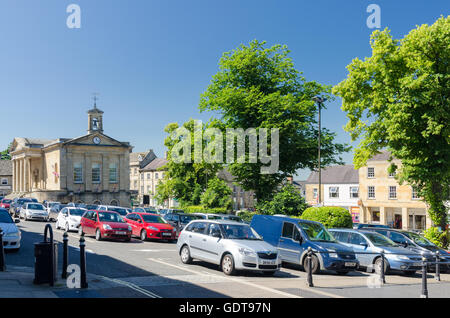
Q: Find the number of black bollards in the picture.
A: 7